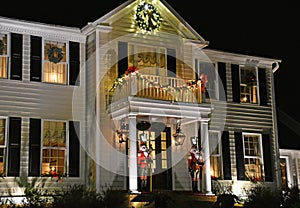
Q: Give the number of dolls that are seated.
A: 0